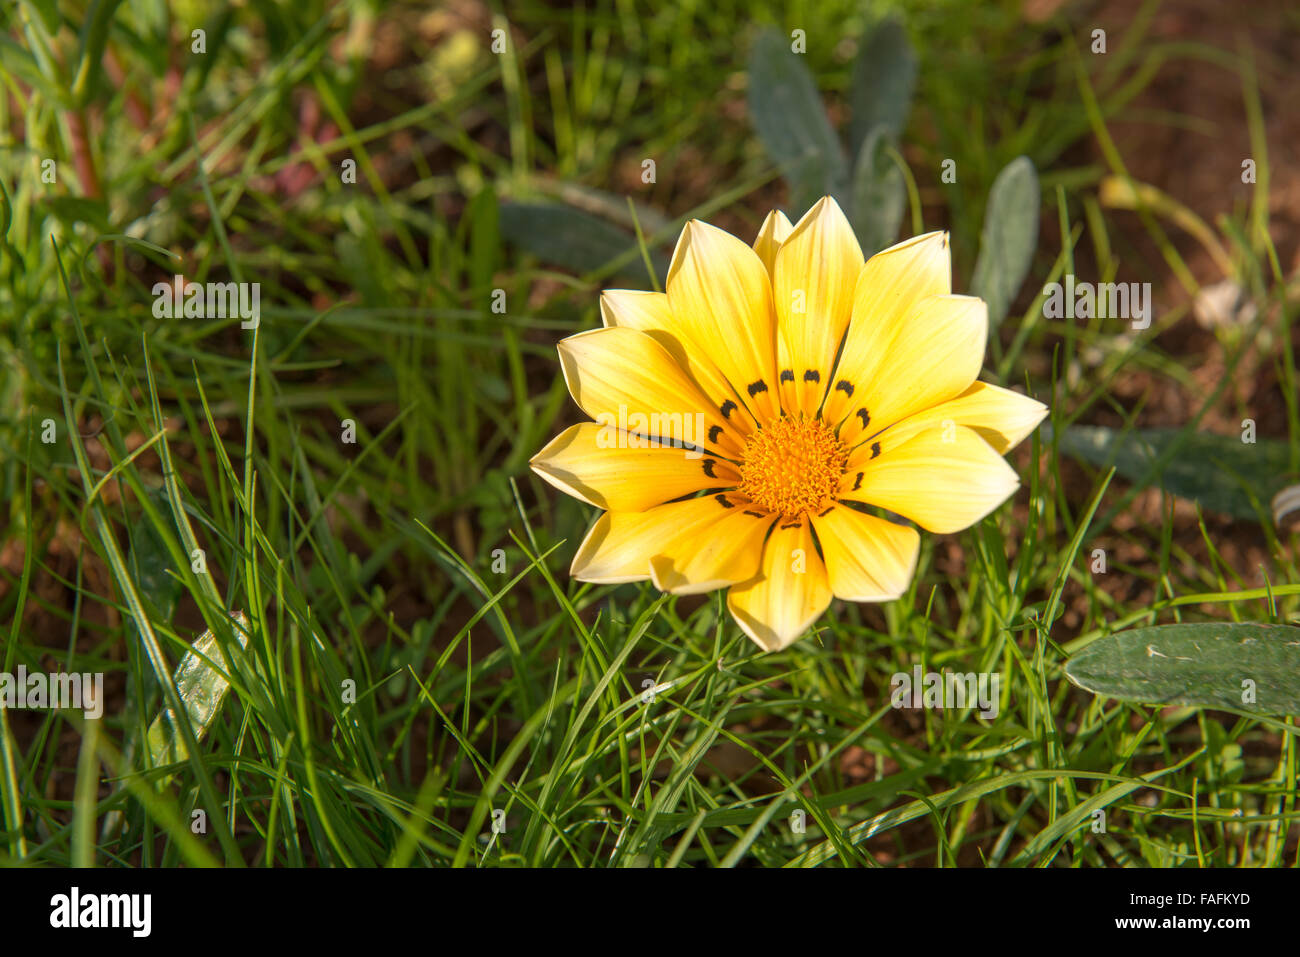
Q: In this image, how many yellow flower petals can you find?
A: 14